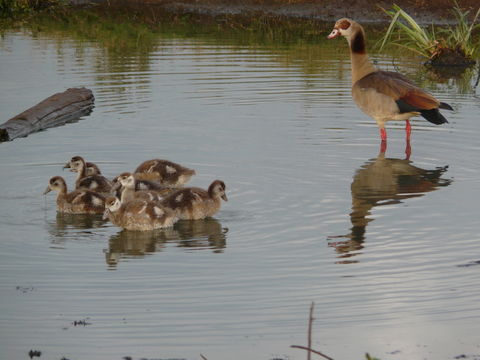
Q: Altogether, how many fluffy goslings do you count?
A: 7